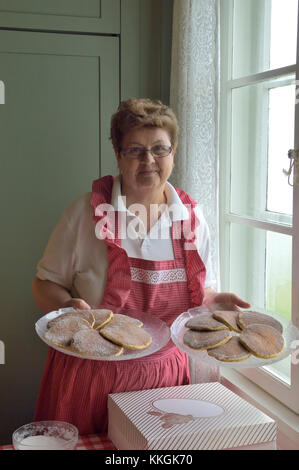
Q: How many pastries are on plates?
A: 12